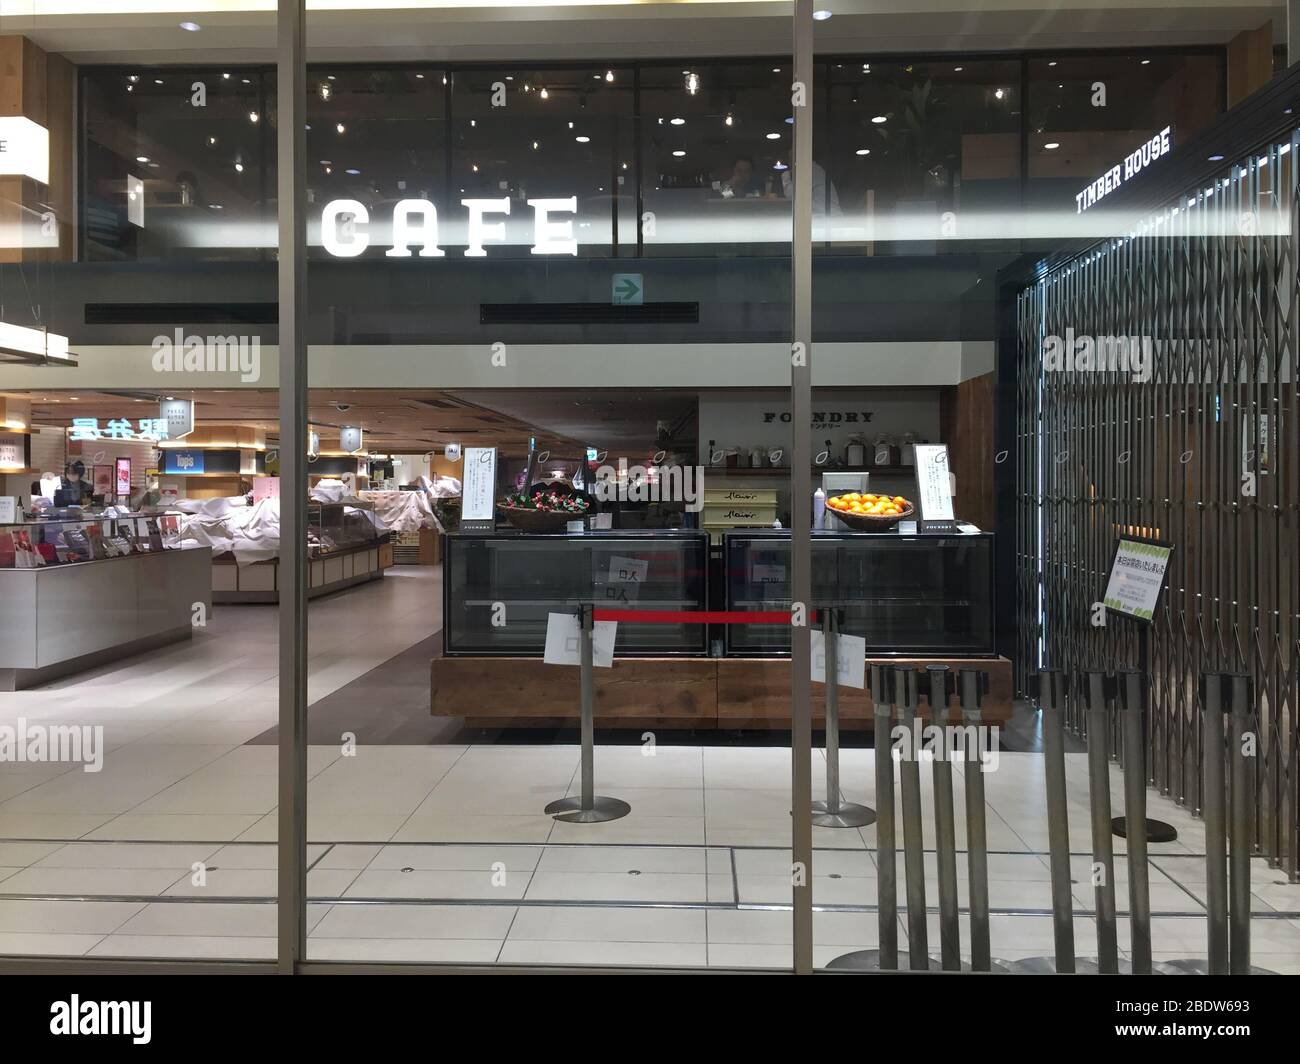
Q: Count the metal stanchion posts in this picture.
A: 11